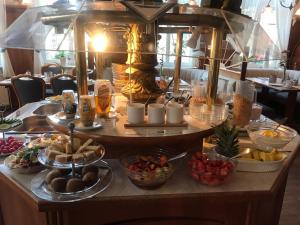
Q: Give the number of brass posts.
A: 4